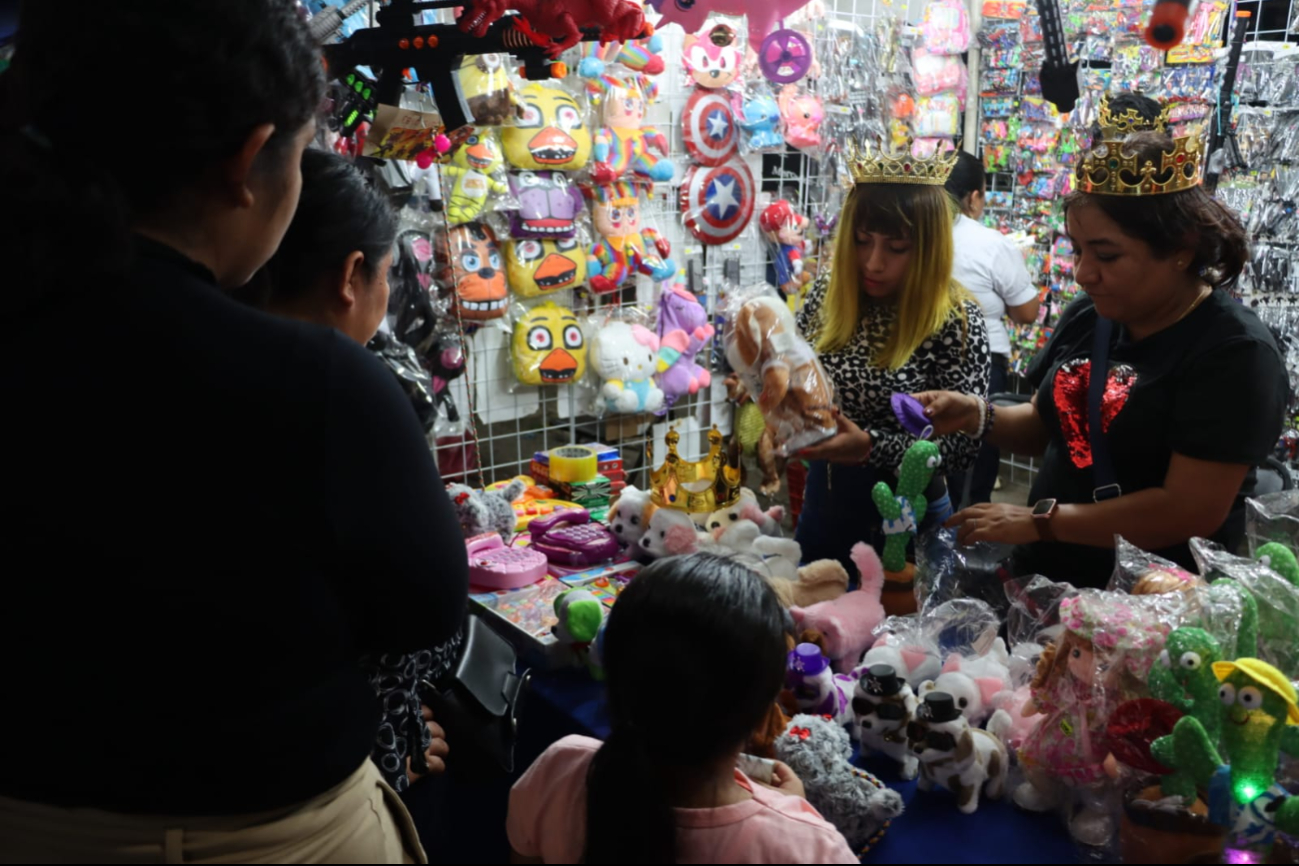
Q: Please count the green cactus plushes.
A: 5